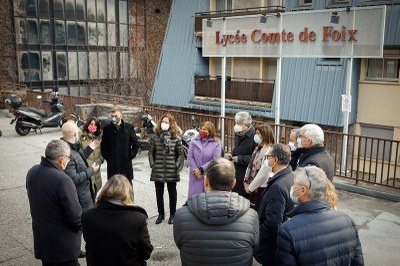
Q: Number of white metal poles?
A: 3